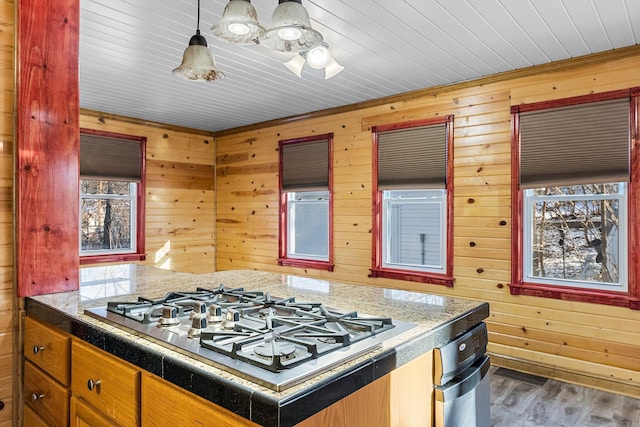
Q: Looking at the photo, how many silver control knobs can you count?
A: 5